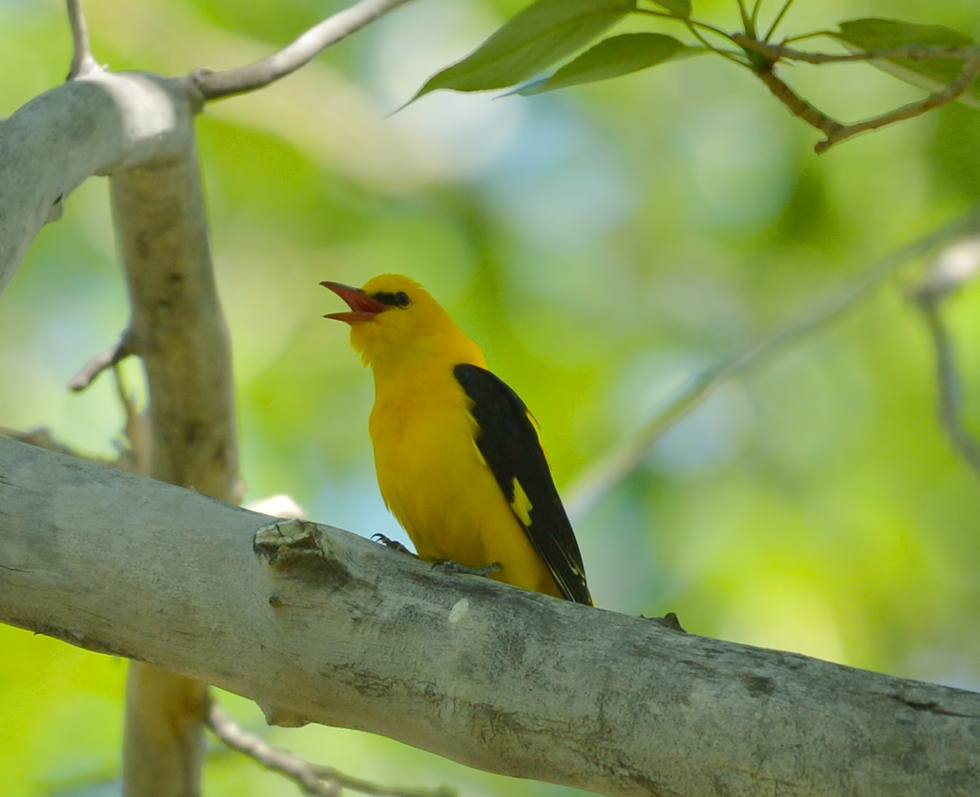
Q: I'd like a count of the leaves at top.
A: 4